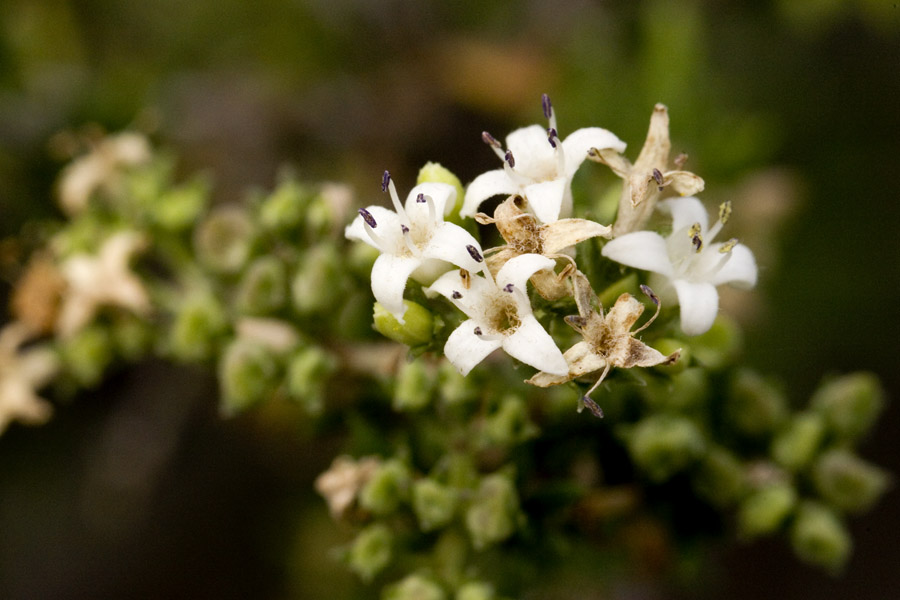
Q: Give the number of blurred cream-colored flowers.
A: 4